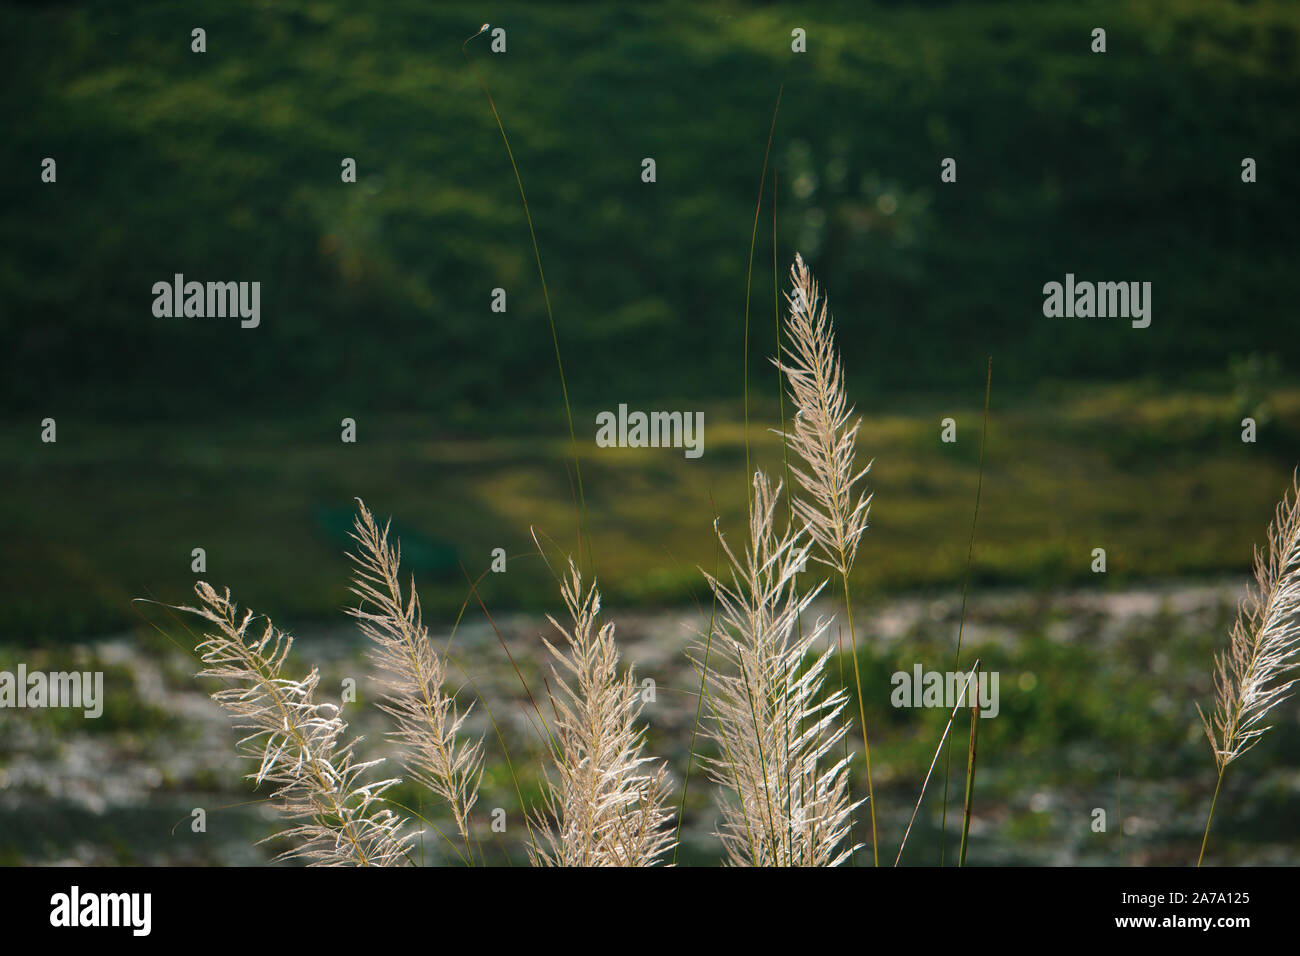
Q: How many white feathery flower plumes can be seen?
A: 6